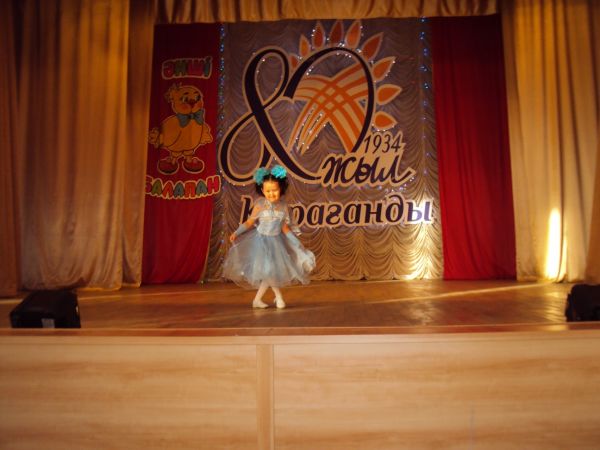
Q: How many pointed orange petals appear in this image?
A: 9